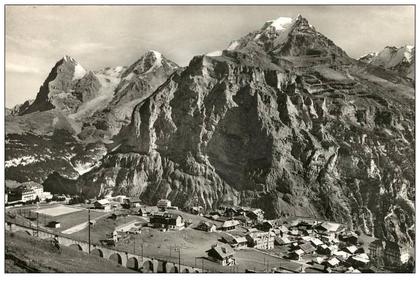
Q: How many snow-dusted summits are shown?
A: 4